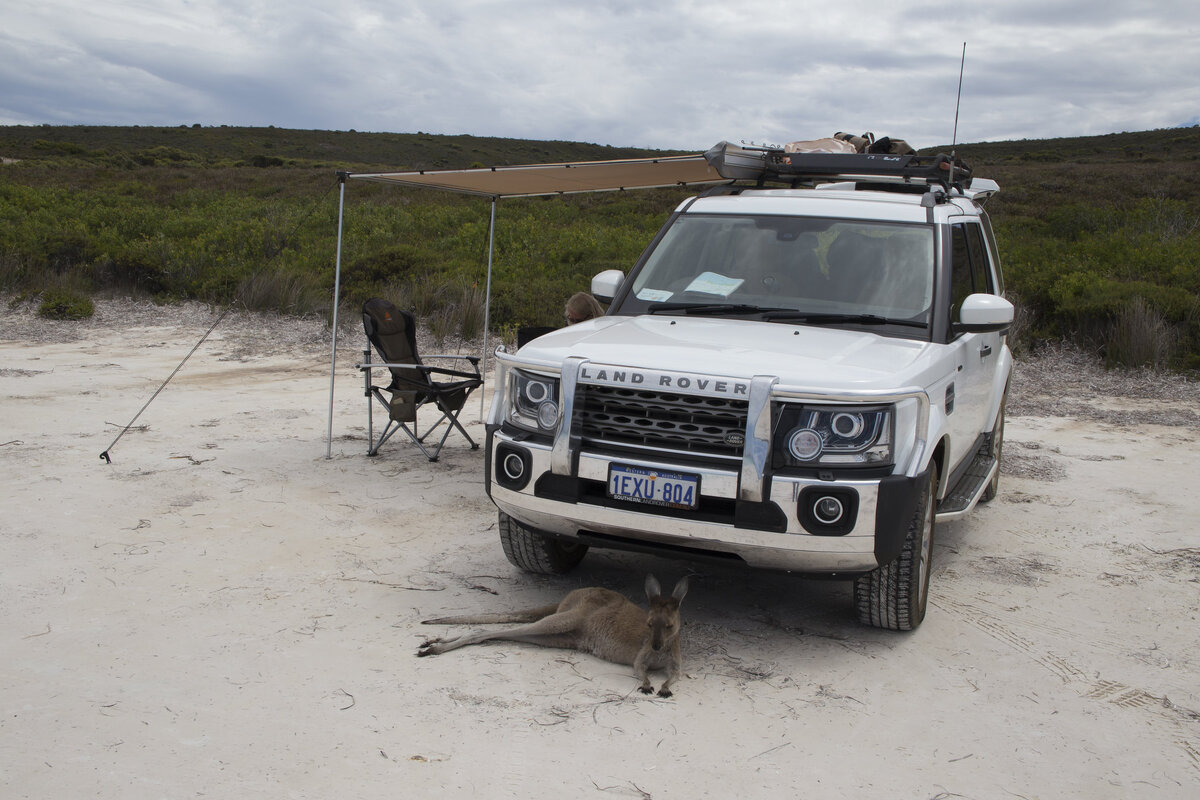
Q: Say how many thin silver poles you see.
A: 2